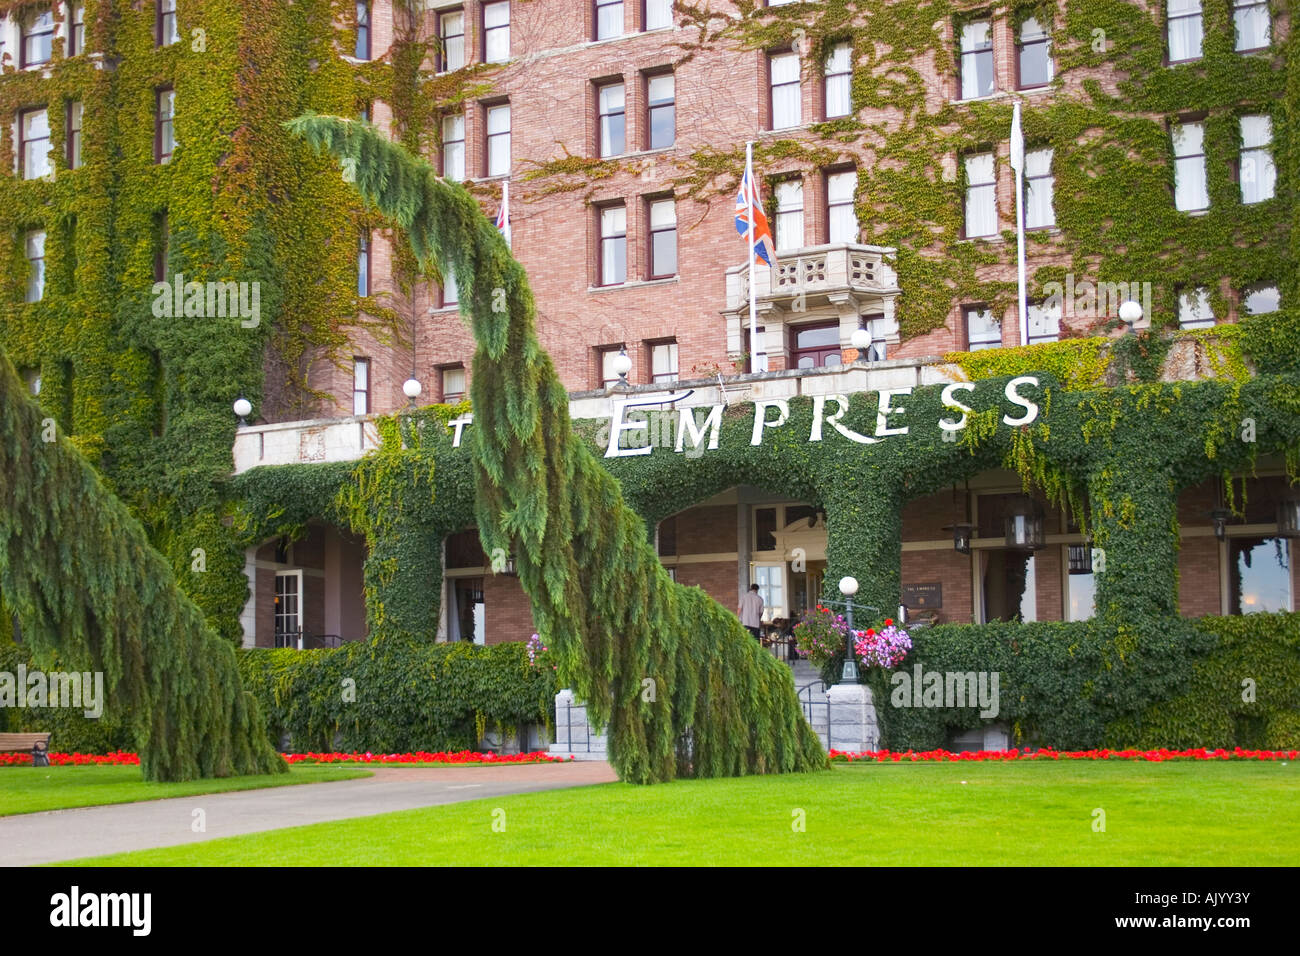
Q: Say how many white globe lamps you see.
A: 6